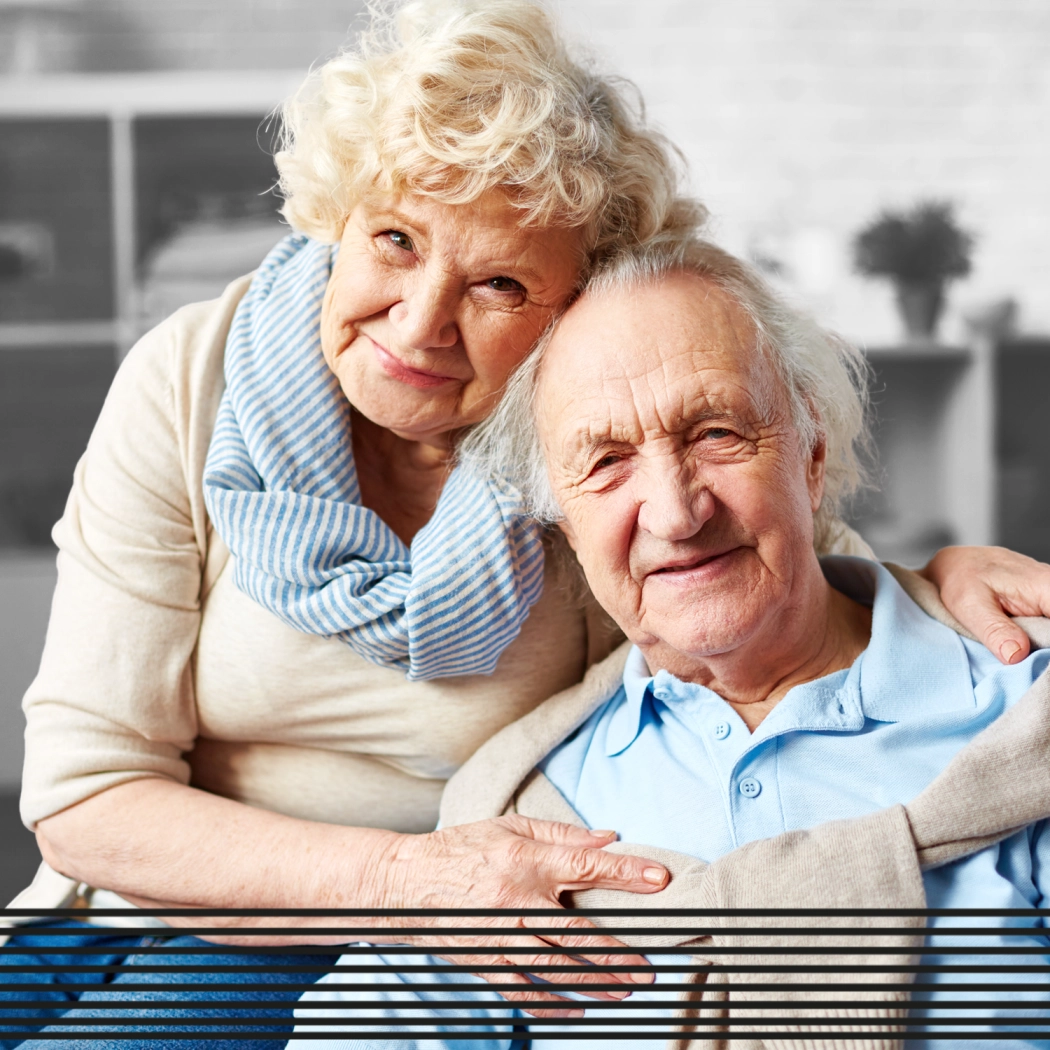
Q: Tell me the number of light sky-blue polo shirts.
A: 1